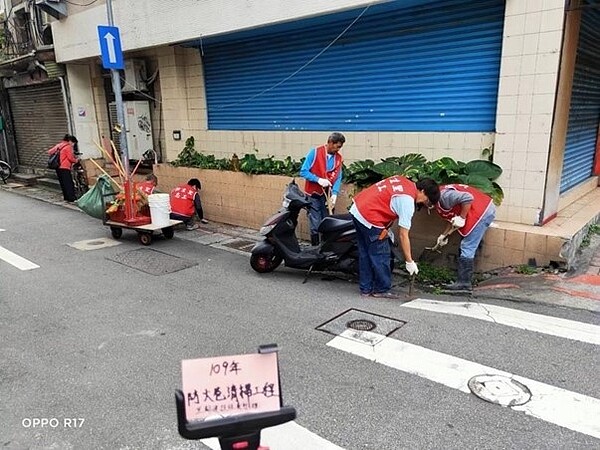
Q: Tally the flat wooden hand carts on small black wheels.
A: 1